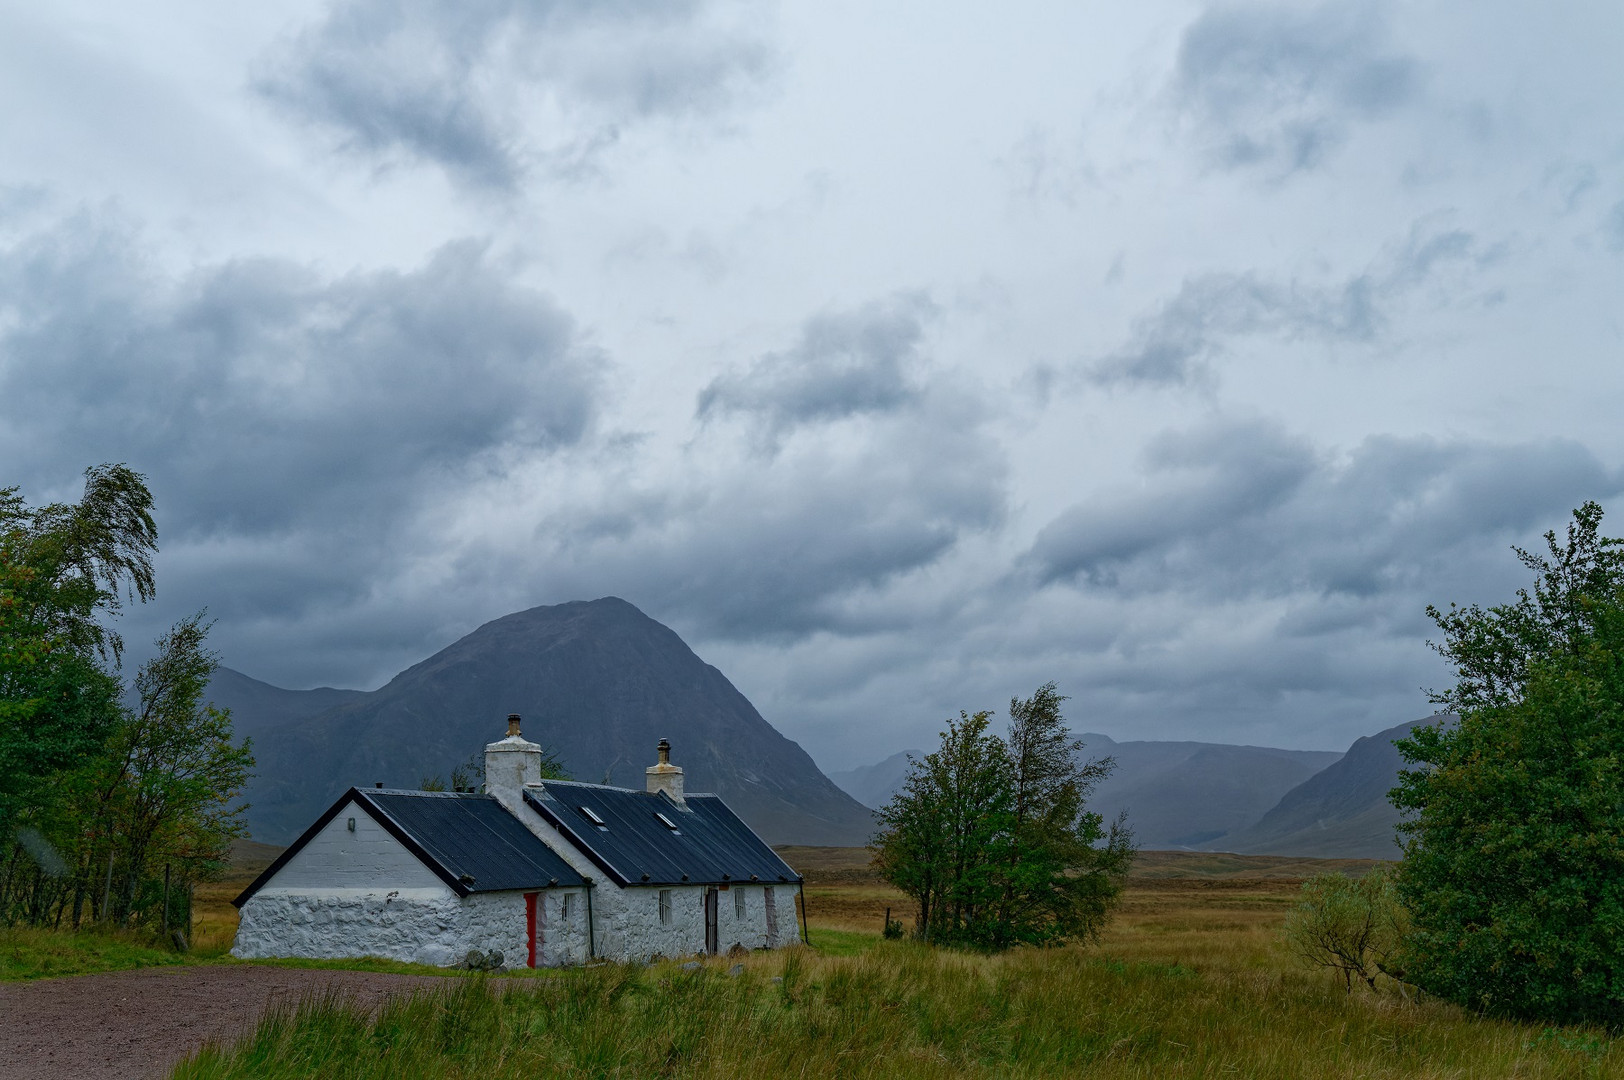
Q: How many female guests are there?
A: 0